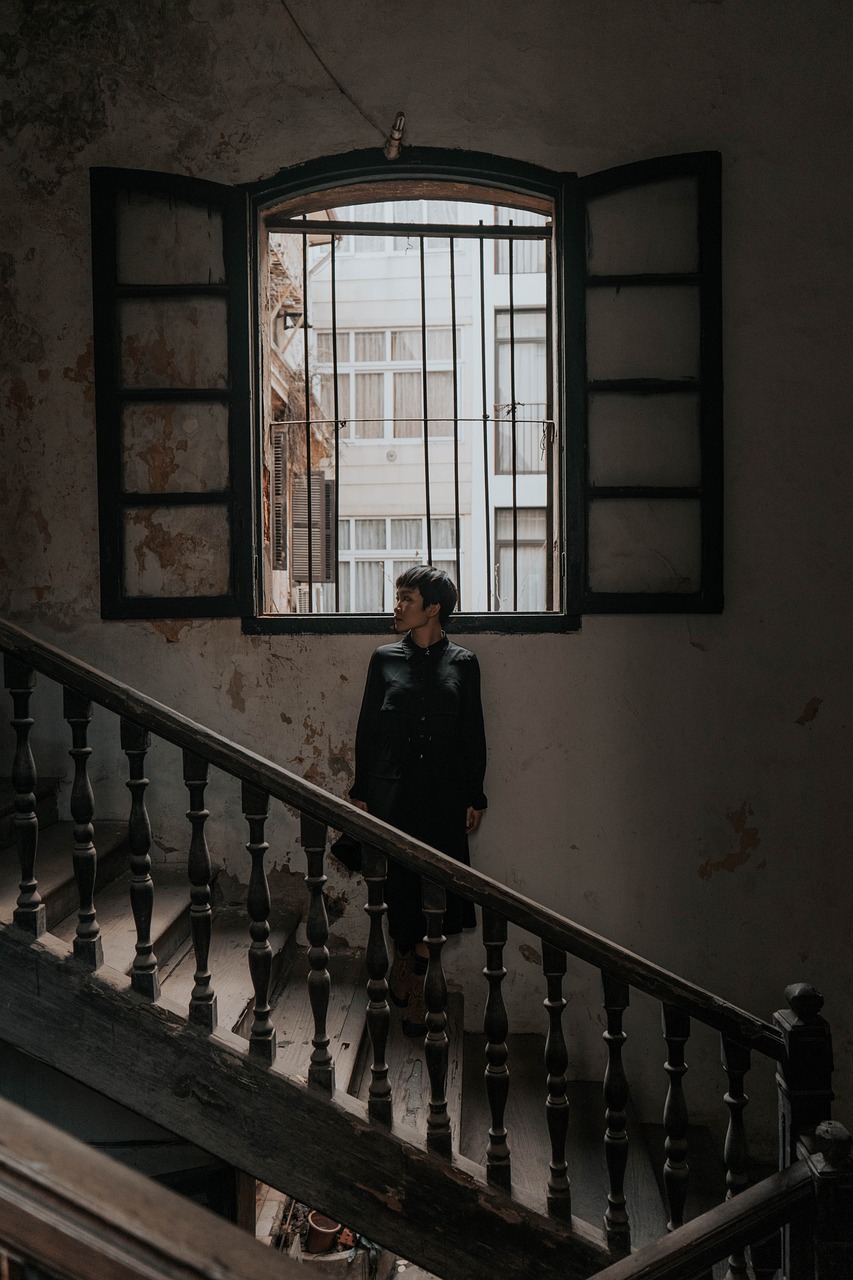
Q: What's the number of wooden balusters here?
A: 13